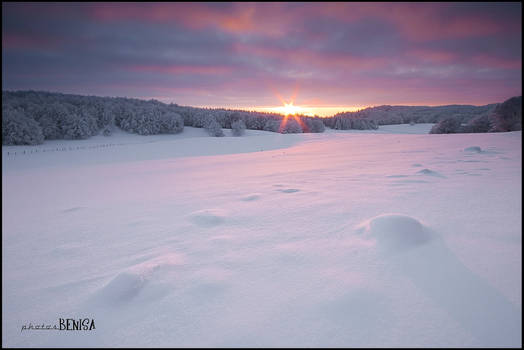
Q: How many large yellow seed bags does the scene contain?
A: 0